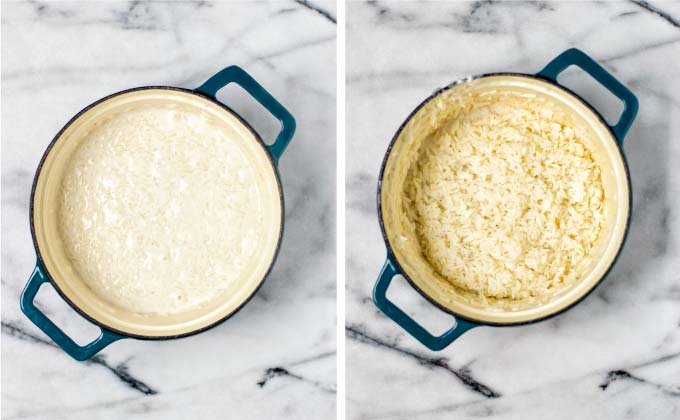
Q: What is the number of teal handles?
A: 4